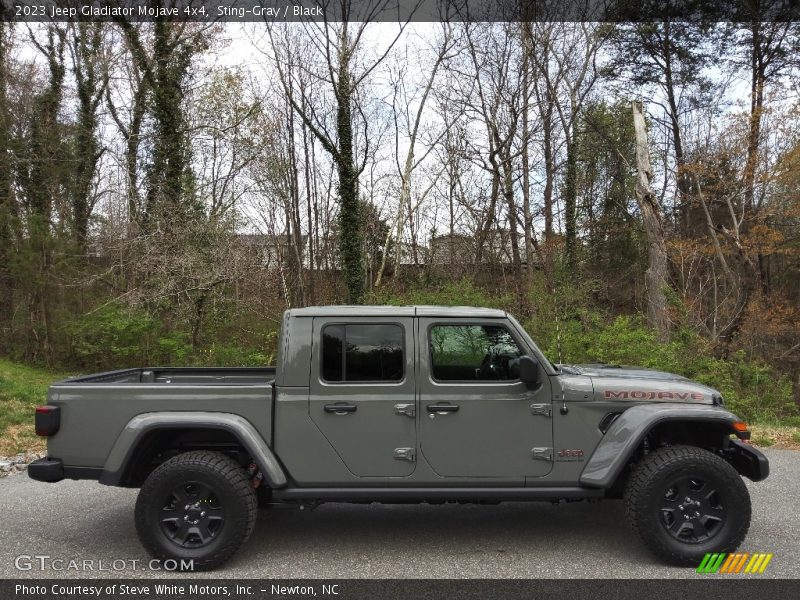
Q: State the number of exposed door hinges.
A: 4